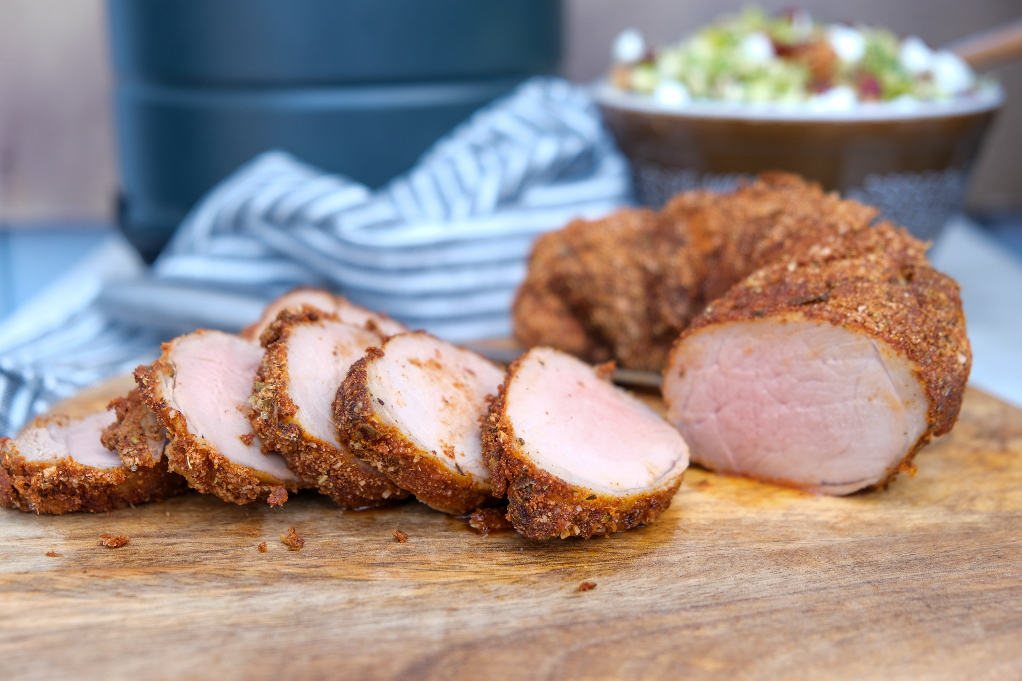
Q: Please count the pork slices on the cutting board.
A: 6